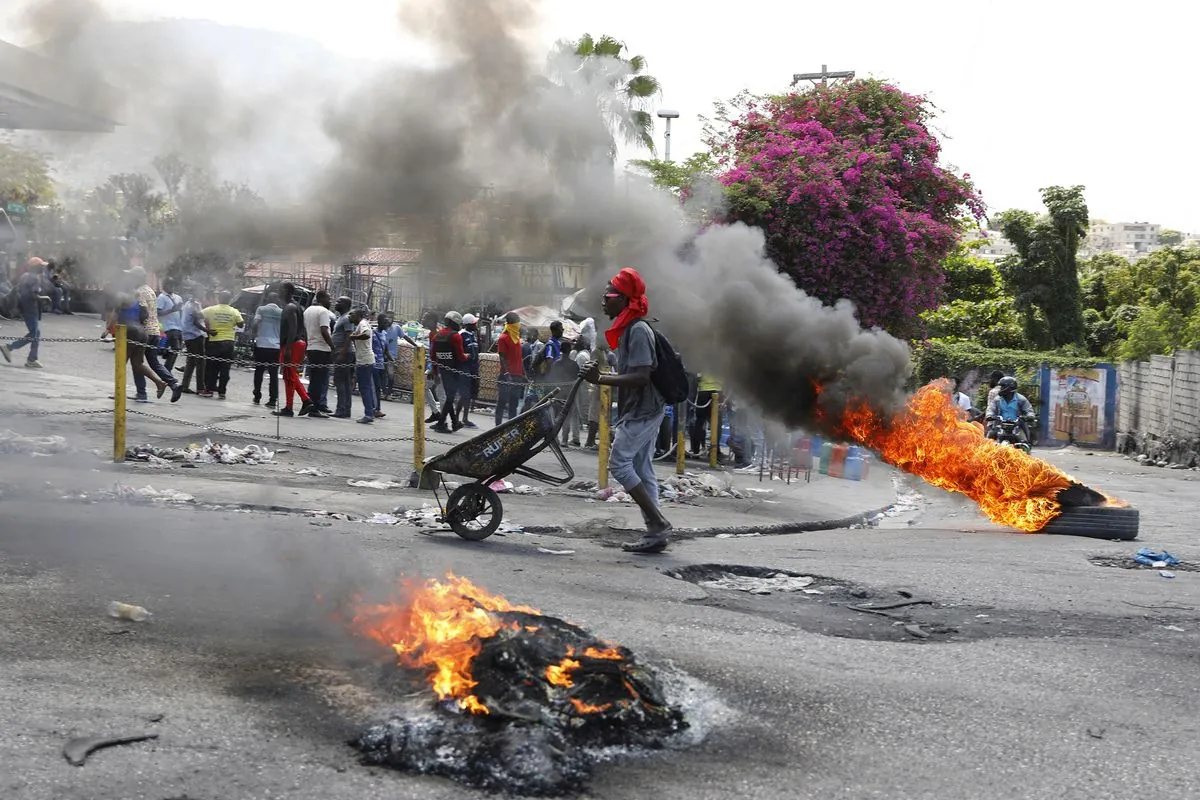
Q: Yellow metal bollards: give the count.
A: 5